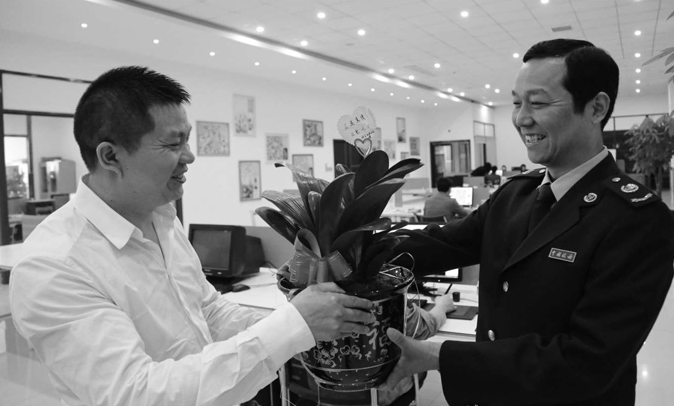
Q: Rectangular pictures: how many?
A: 11